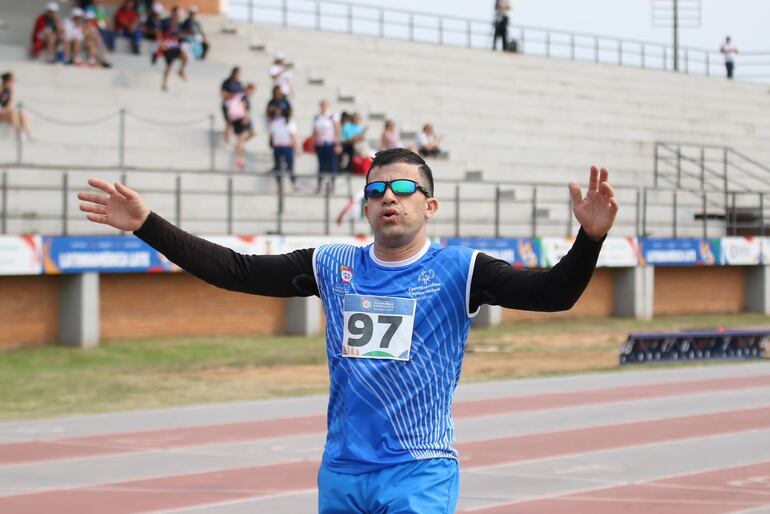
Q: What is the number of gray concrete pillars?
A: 5